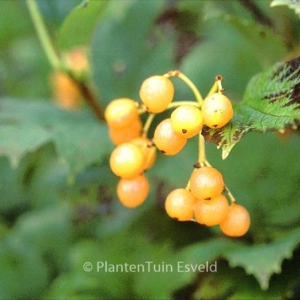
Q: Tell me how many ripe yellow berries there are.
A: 13